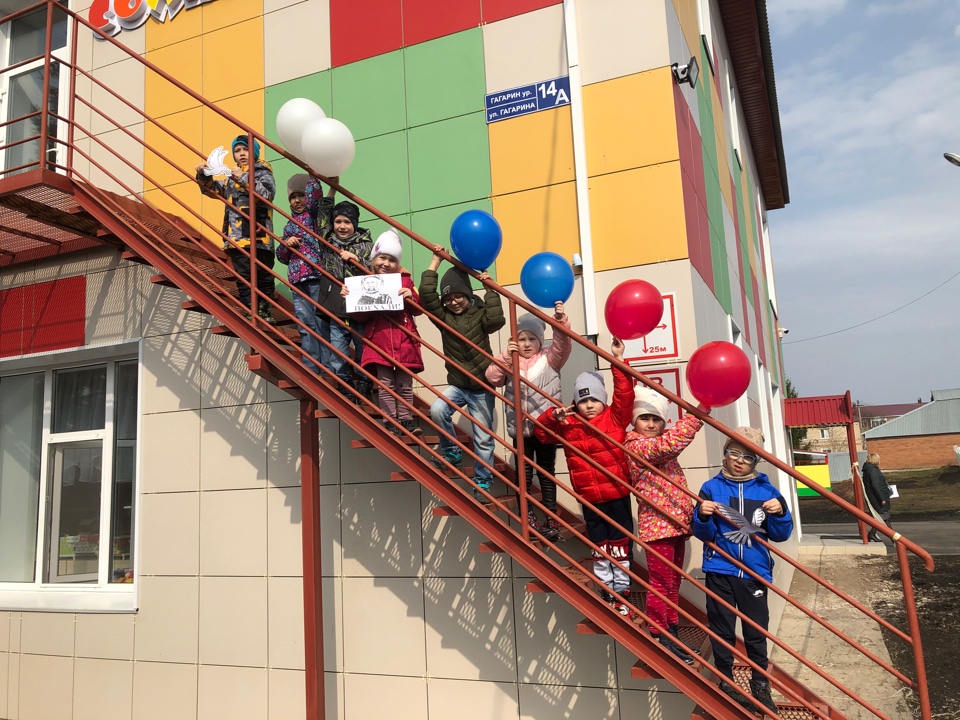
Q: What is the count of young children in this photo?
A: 9